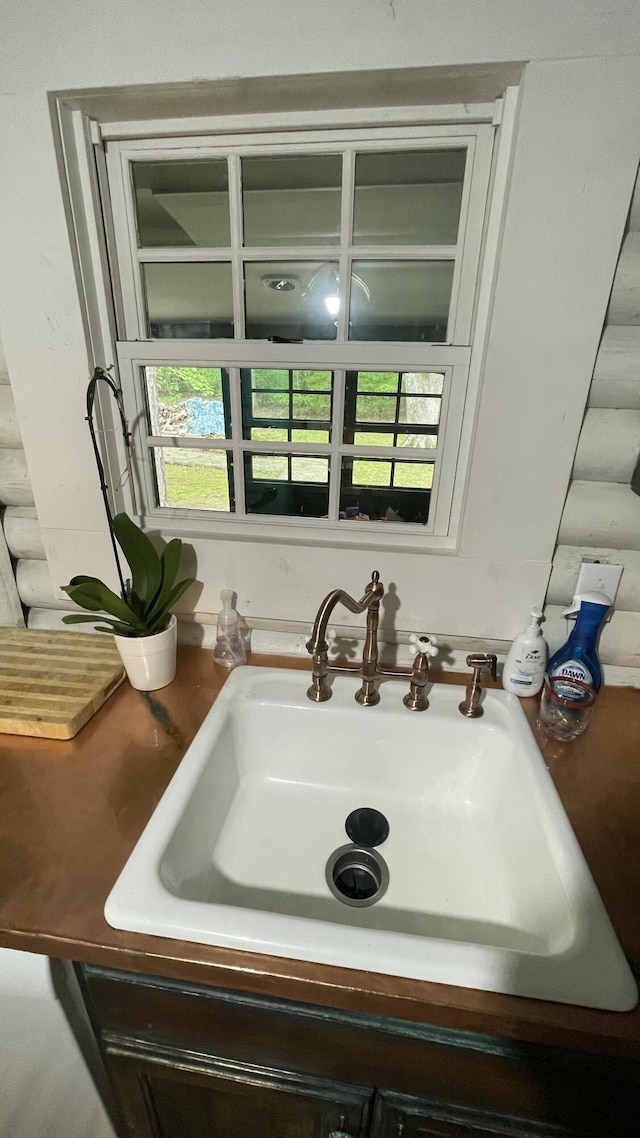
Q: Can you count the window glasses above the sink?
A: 12